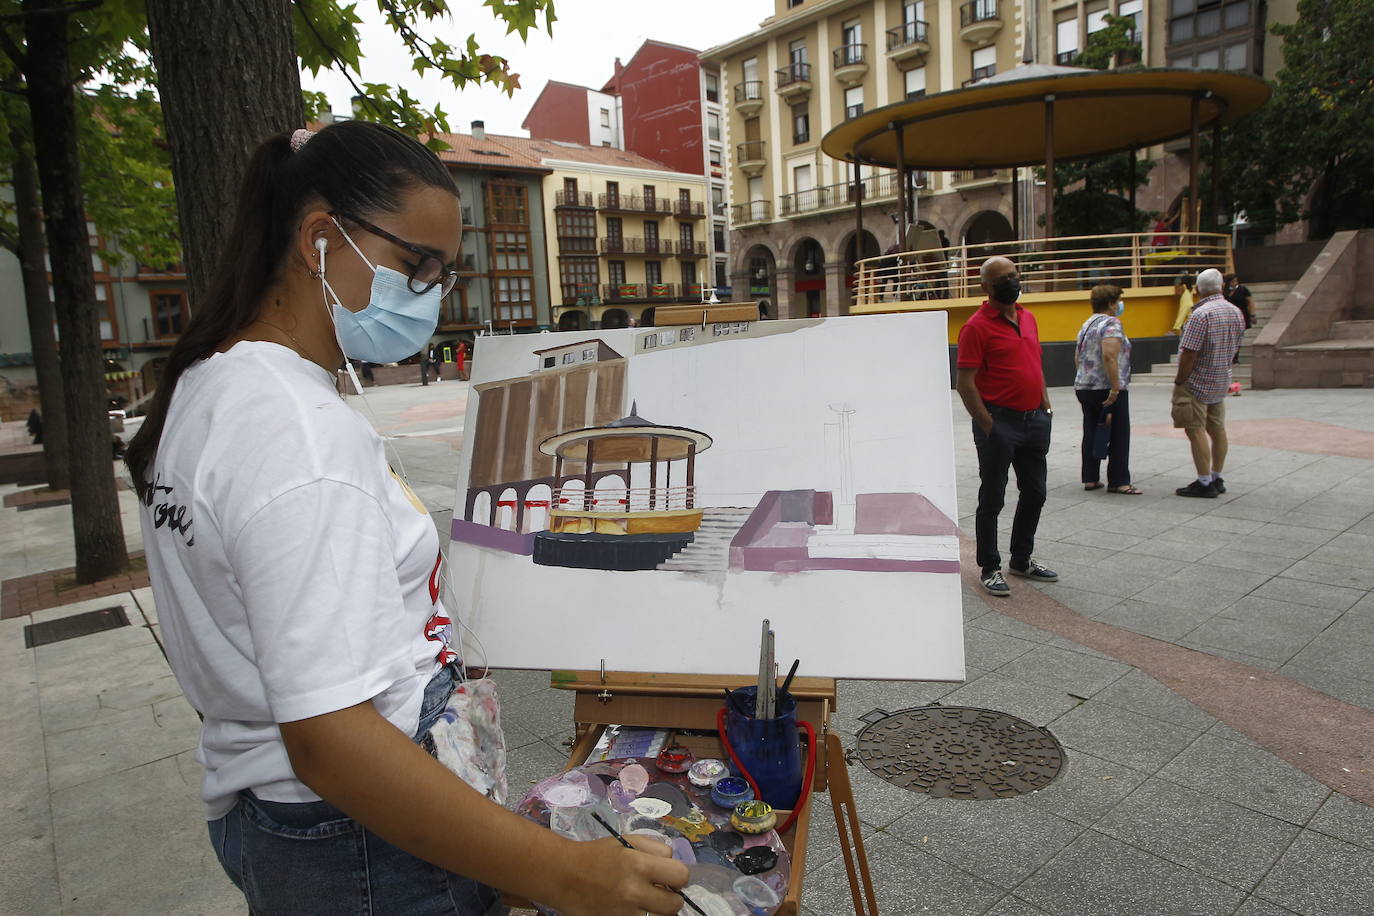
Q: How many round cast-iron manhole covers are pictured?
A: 1